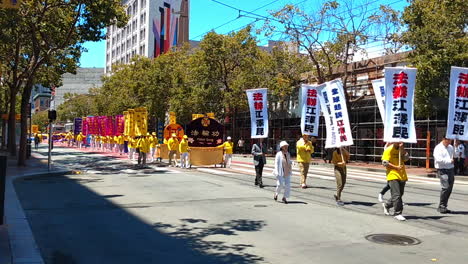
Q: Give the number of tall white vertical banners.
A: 6